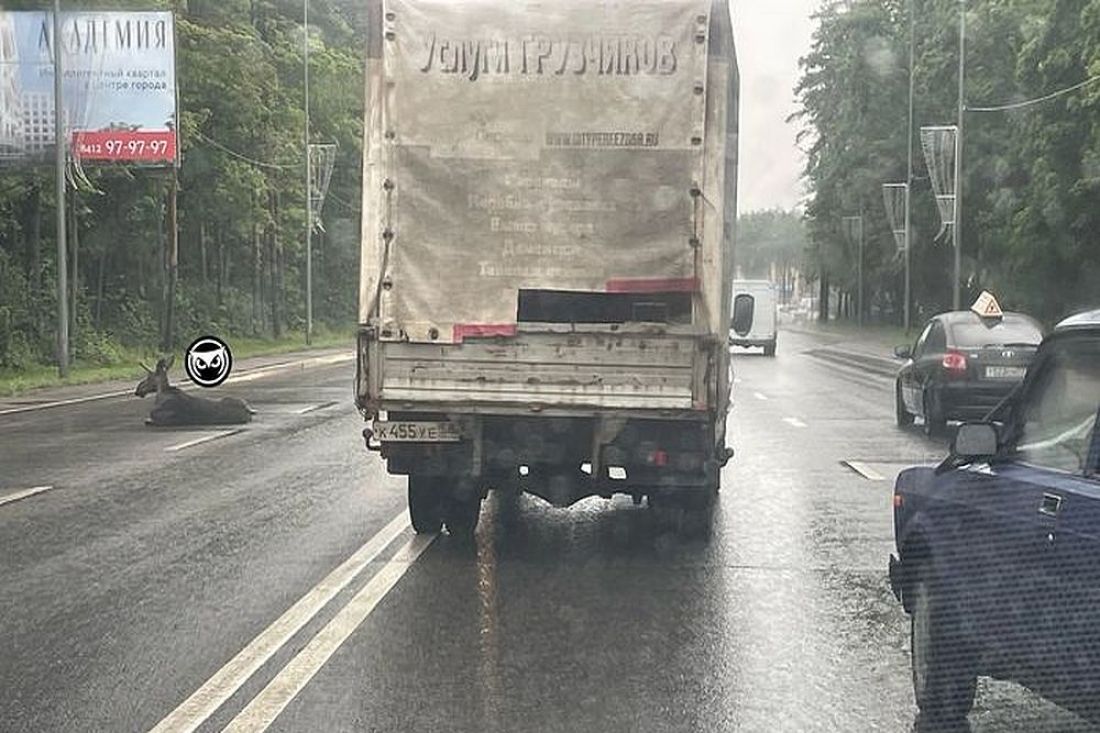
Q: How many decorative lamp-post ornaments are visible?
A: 5